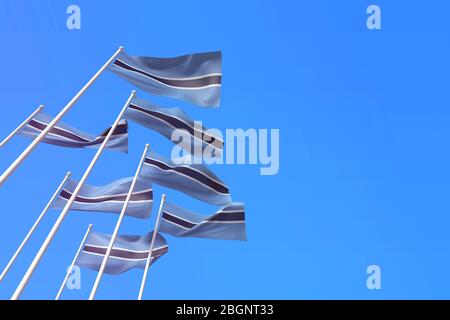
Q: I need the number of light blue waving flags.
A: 7